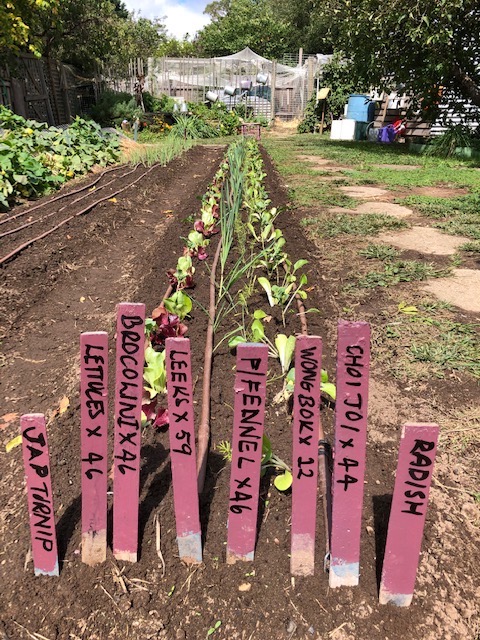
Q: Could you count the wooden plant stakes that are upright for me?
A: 8